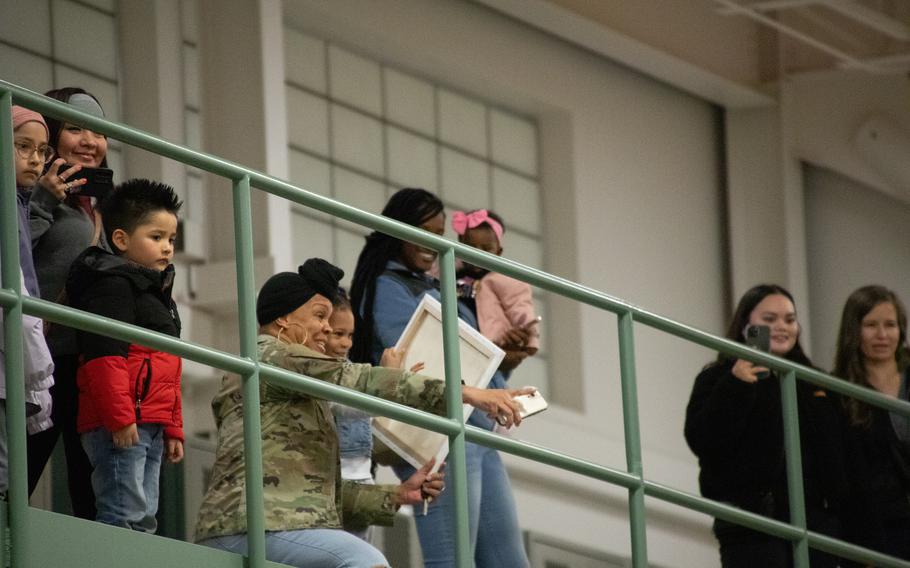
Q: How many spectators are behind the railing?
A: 9